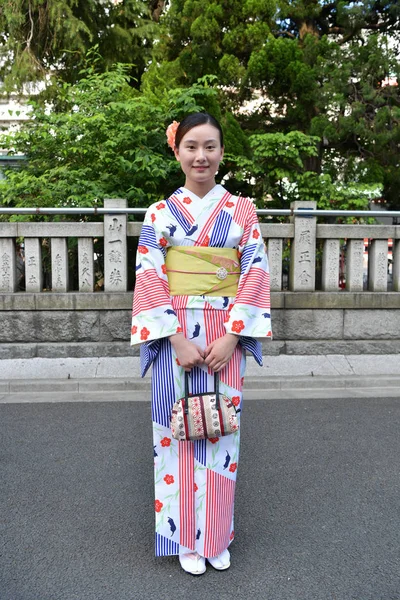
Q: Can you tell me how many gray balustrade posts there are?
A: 11